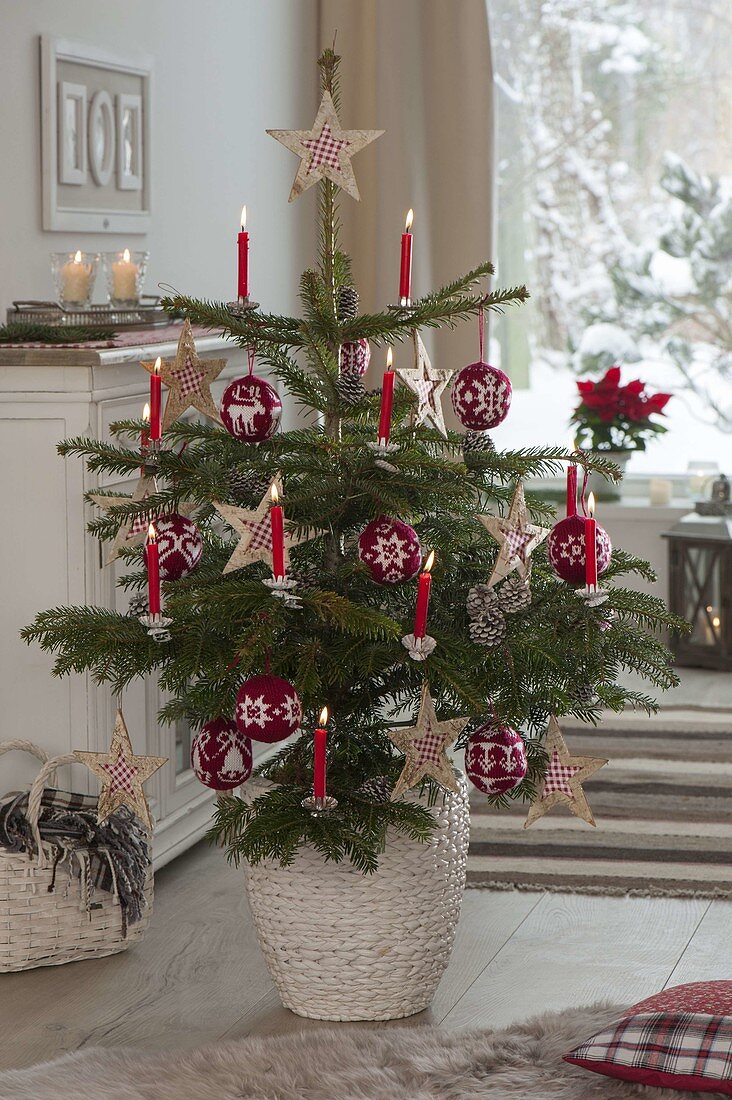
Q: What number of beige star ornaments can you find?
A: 9